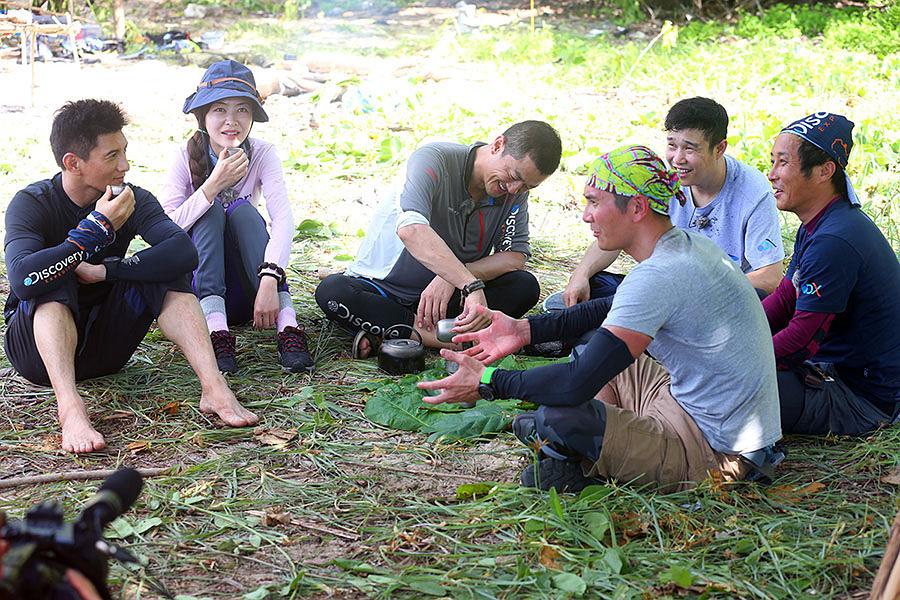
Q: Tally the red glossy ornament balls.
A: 0